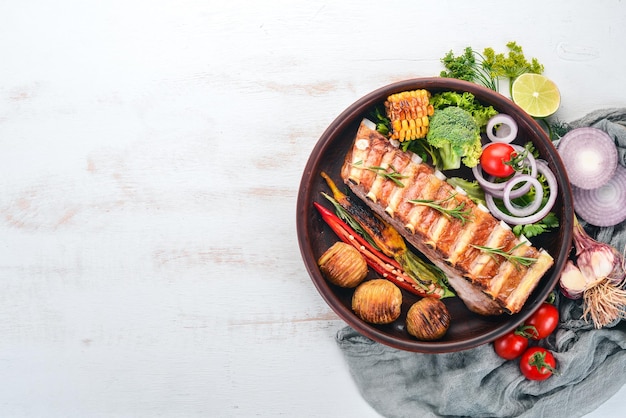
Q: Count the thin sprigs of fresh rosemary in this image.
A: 3